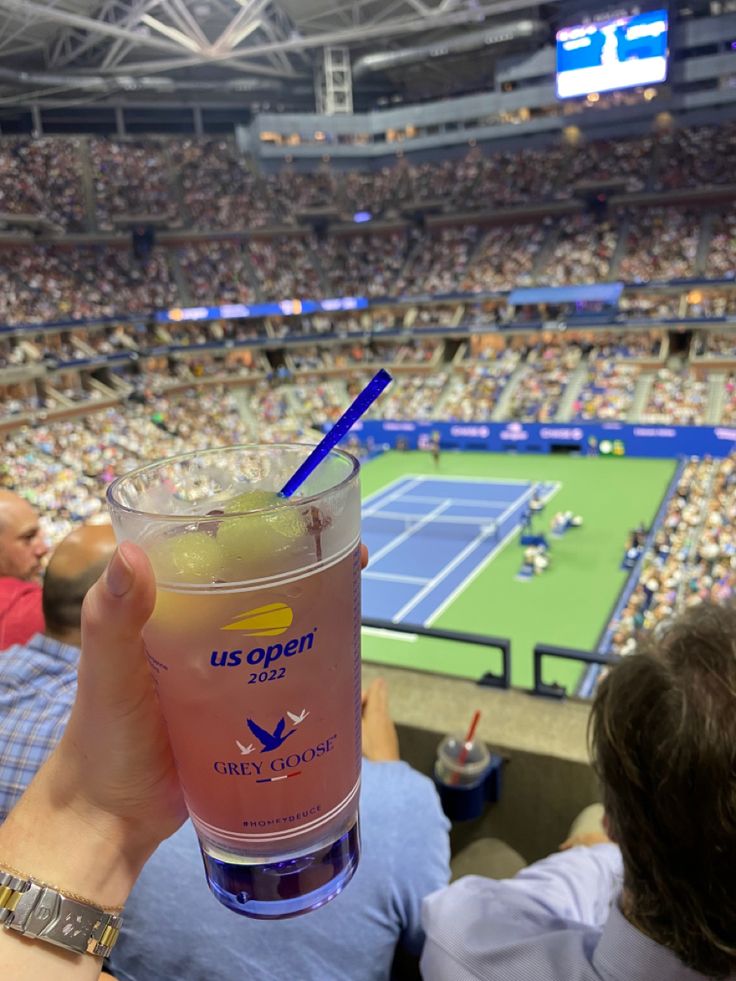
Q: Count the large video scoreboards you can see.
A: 1